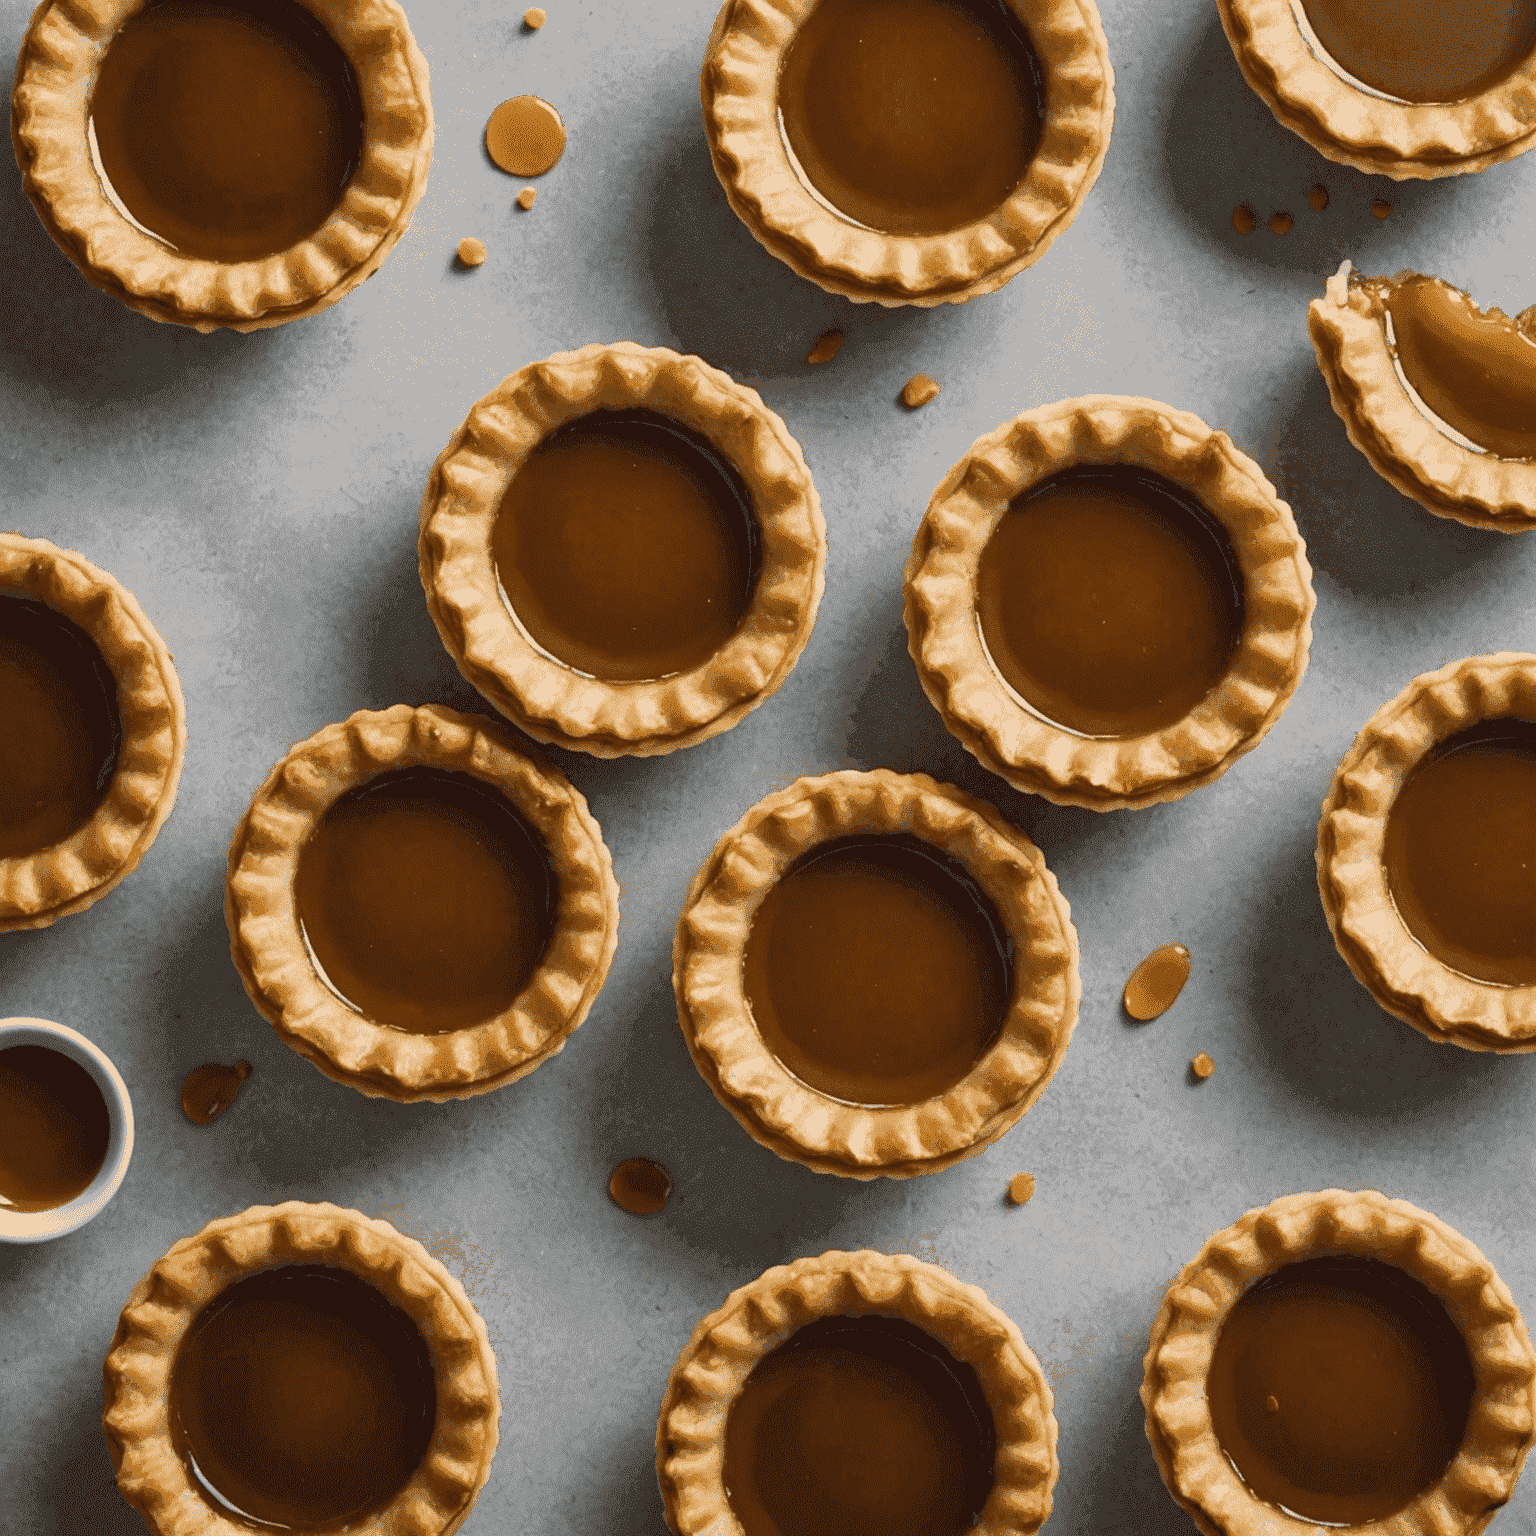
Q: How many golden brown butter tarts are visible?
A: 13